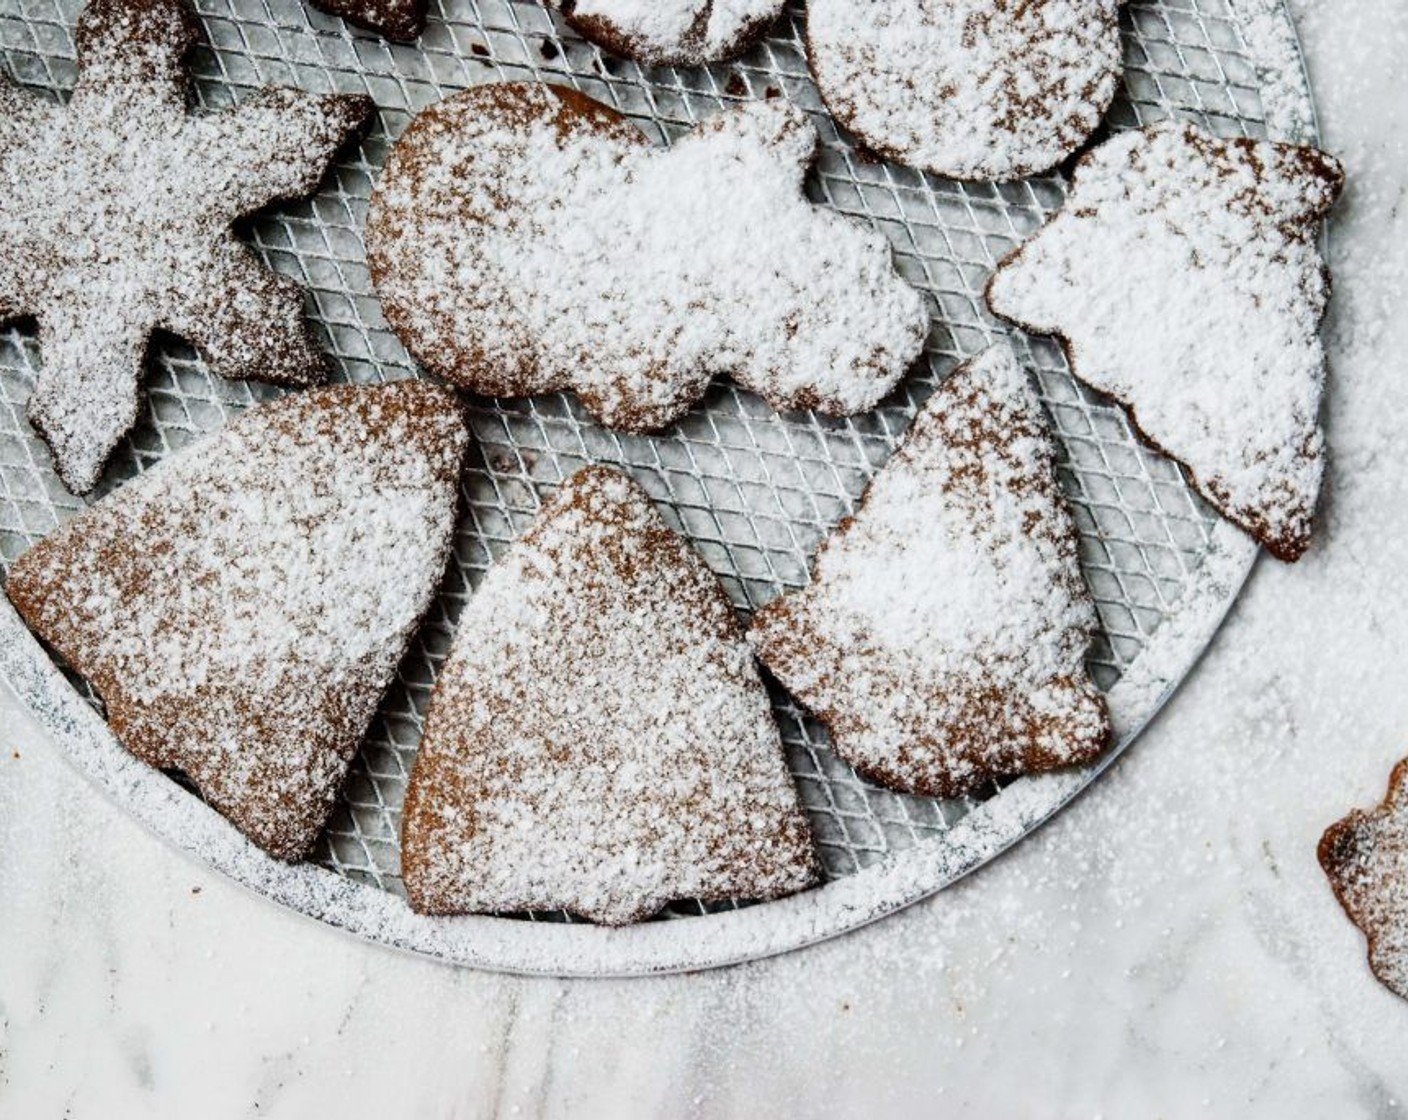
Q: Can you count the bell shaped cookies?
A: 2